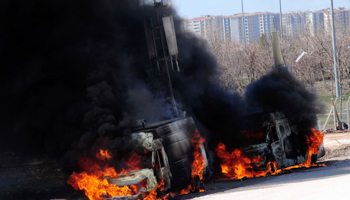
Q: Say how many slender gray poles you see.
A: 3